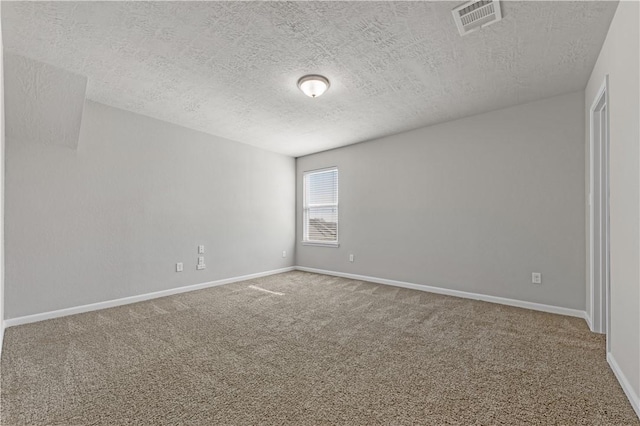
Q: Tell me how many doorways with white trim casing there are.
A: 1